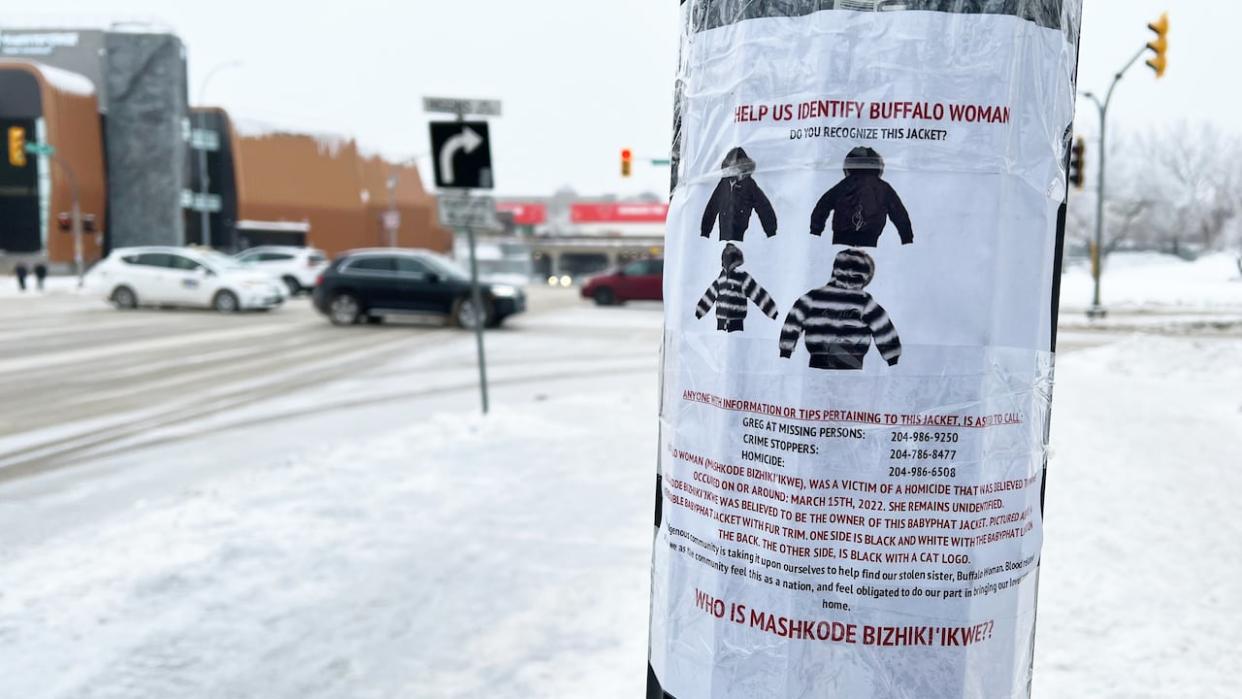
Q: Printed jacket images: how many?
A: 4